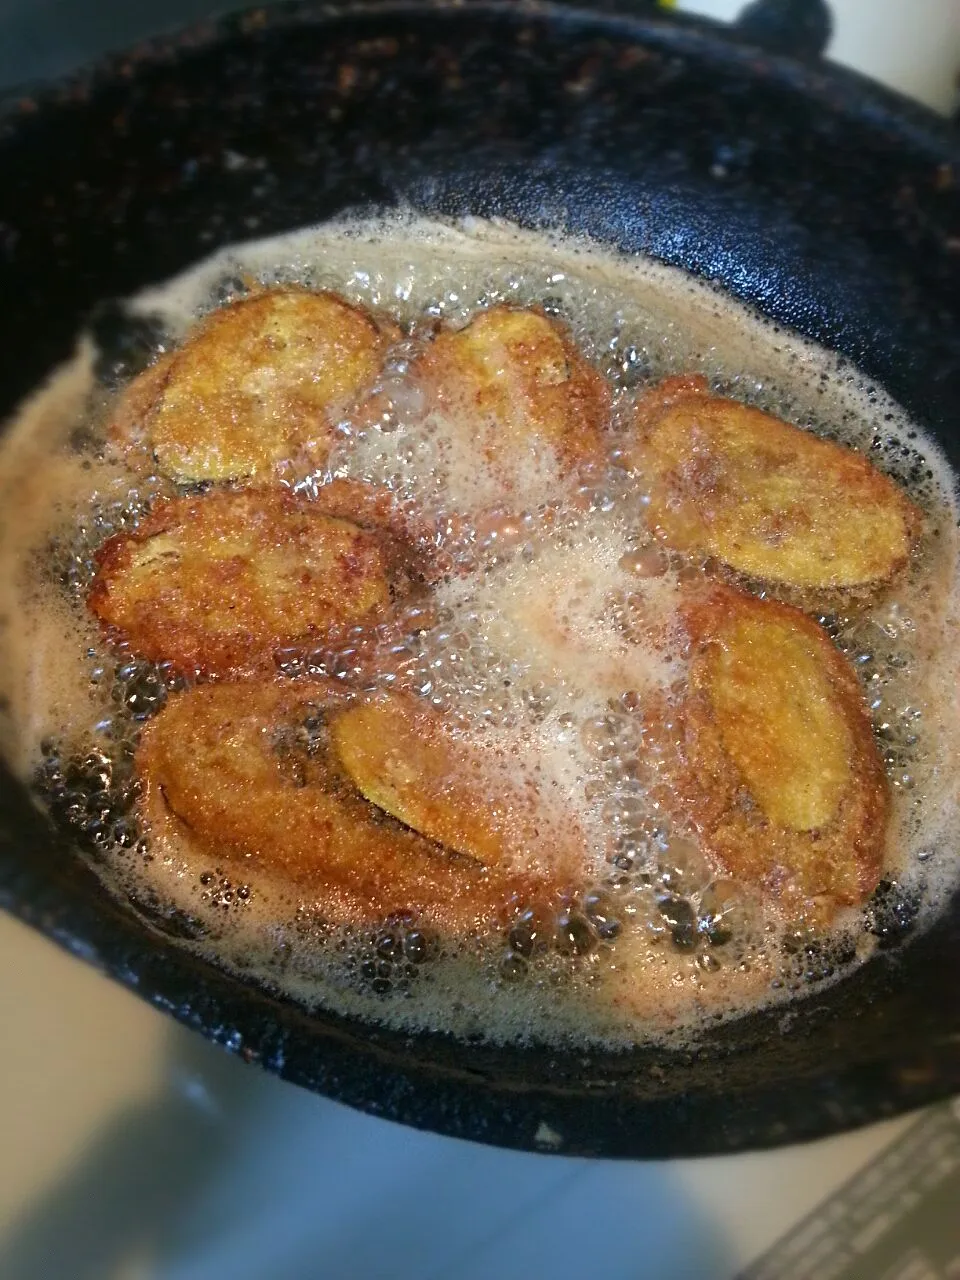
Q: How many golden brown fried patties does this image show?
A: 6